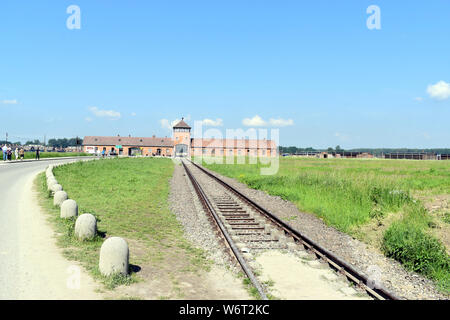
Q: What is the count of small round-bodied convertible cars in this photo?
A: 0